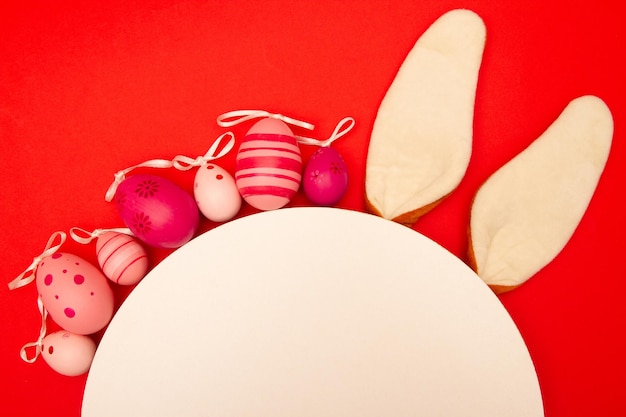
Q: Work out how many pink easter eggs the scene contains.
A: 7